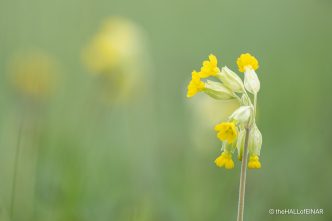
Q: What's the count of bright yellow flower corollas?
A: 6